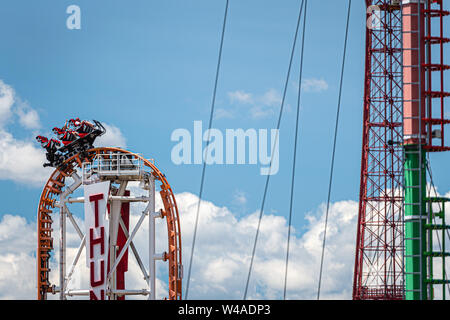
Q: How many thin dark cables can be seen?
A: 4